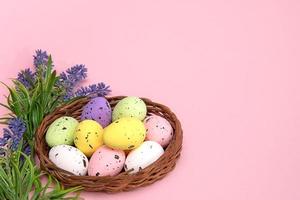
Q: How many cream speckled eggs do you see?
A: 2